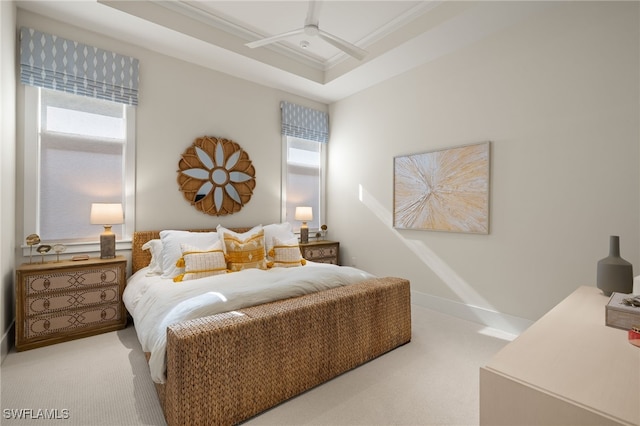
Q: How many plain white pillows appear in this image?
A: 3